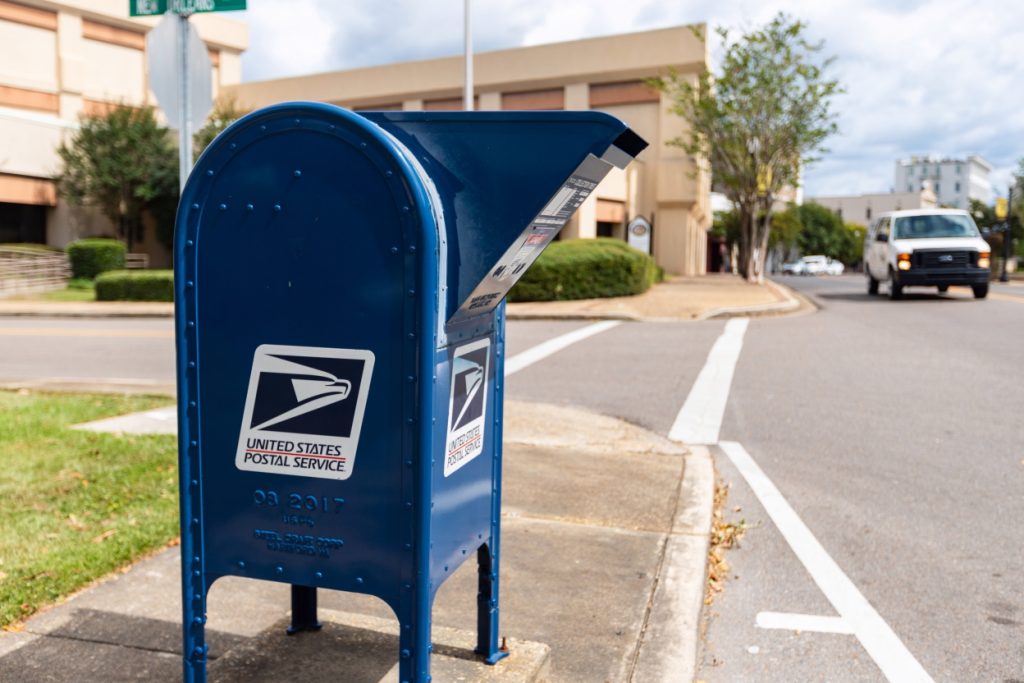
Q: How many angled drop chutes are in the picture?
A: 1